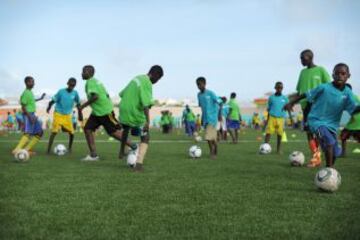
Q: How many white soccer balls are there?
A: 7